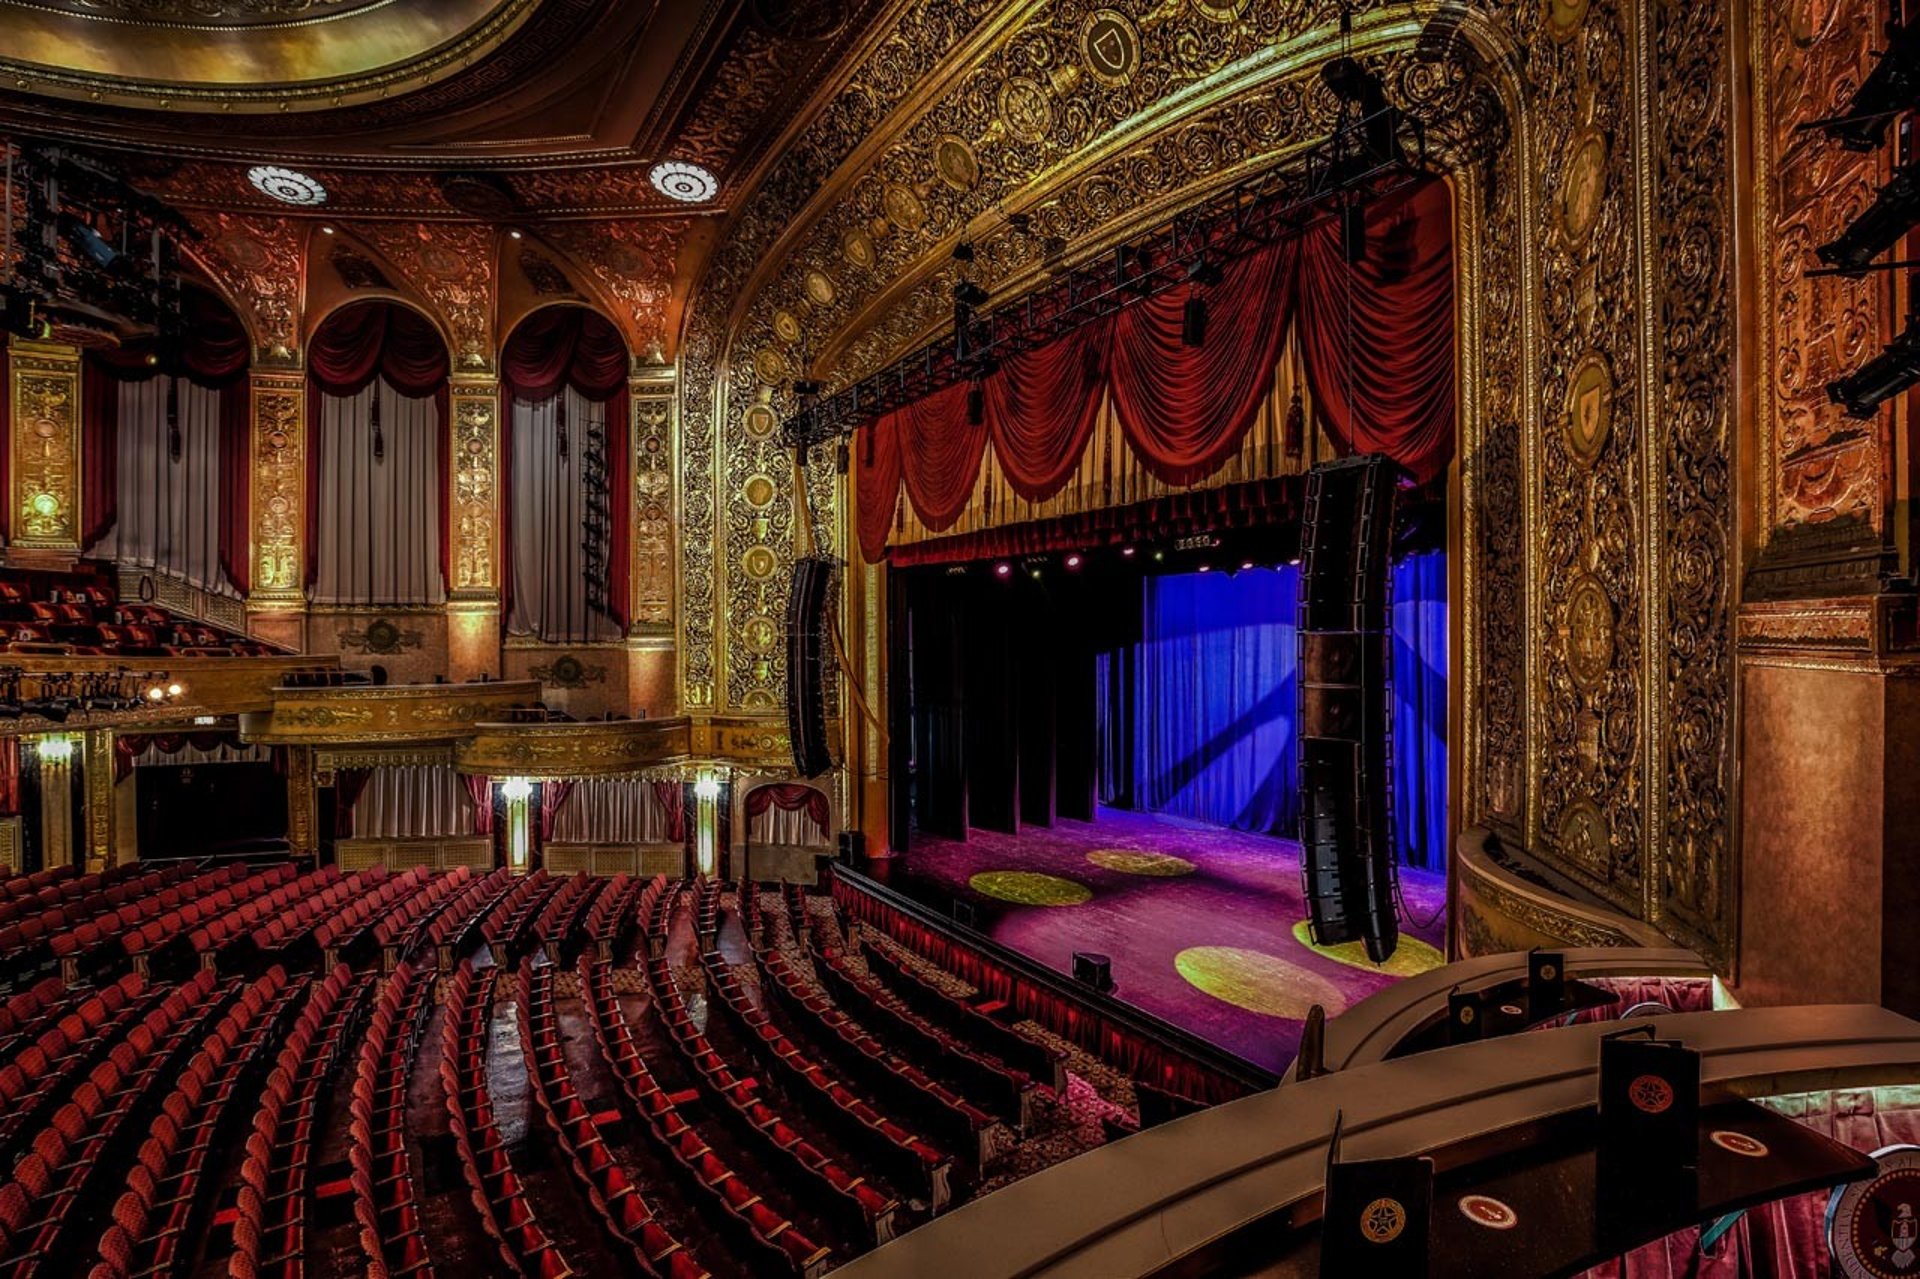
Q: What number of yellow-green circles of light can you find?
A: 4